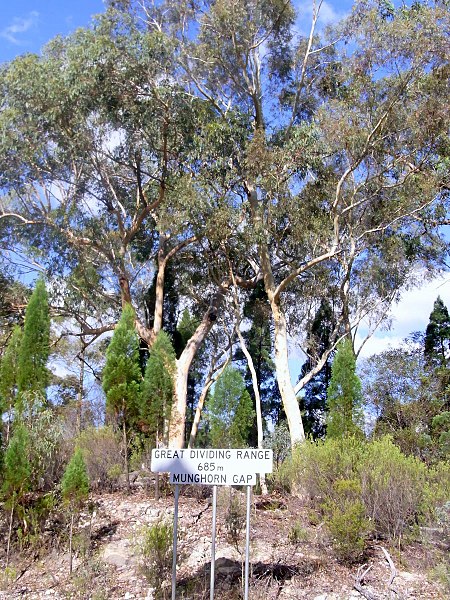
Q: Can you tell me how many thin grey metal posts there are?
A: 3